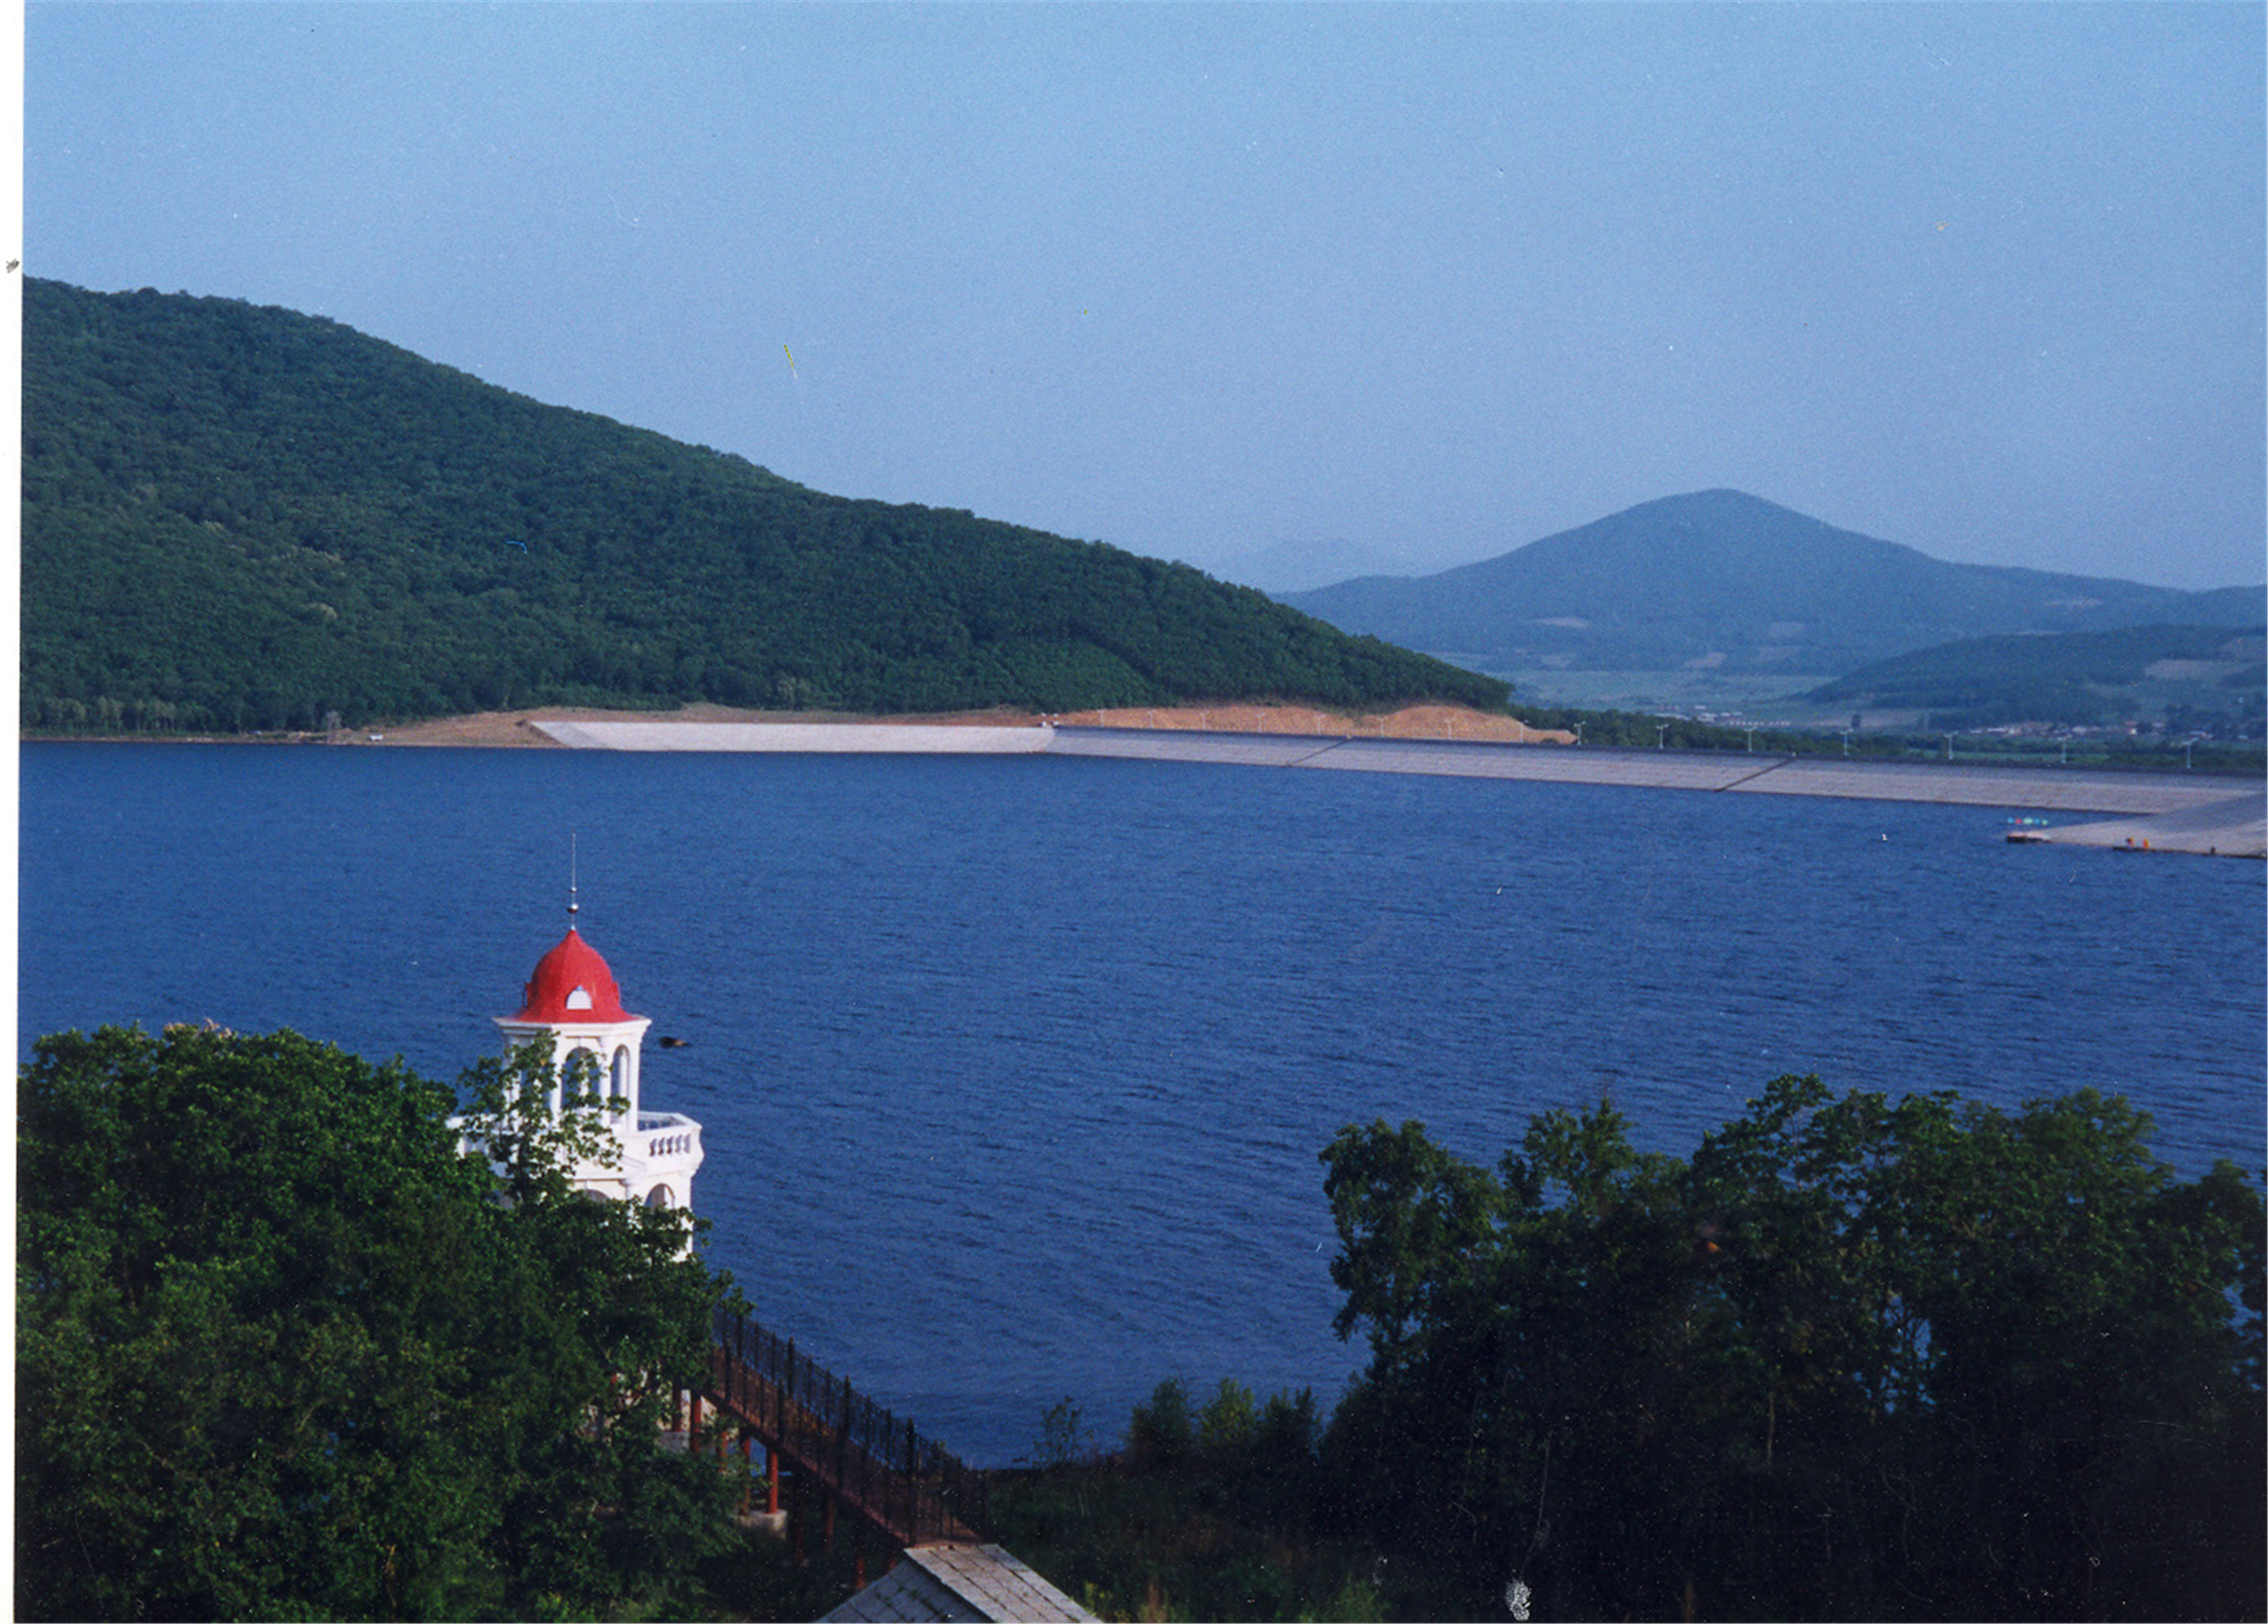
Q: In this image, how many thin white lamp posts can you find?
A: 15